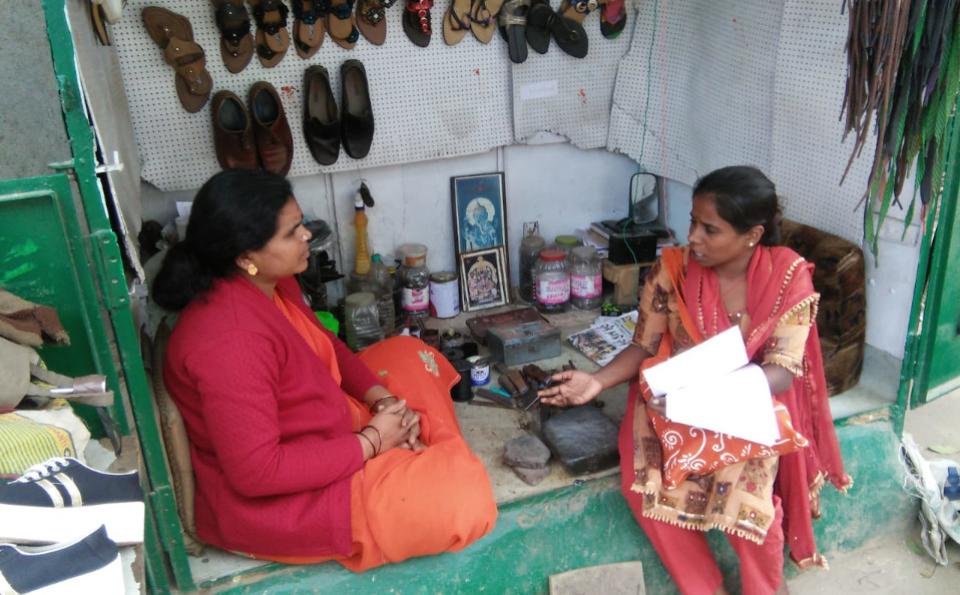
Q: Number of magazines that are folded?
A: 1